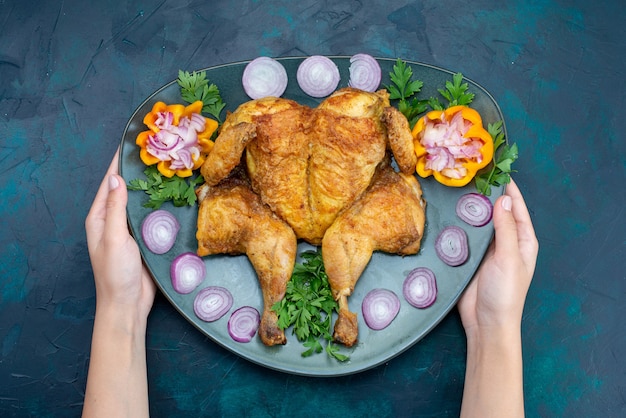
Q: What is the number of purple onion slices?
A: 11